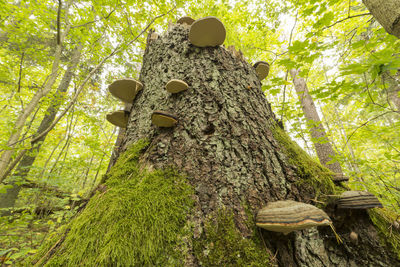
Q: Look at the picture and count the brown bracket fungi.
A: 10